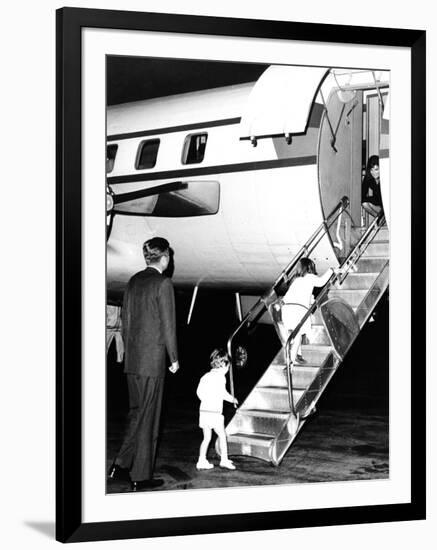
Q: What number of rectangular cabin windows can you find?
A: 3